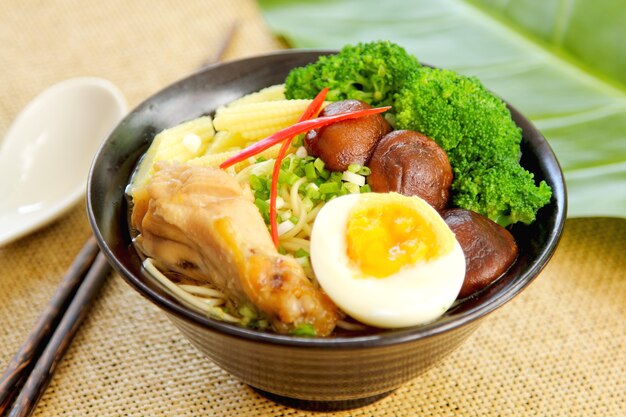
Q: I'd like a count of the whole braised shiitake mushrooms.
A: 3